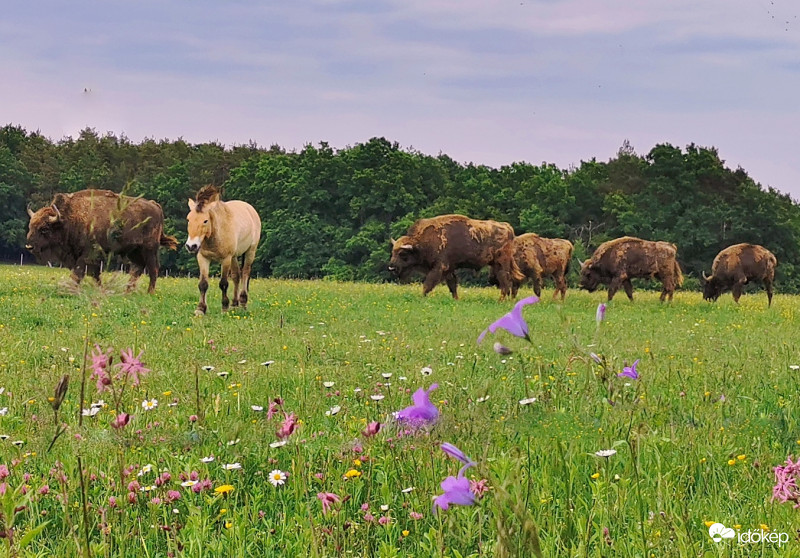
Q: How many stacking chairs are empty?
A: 0